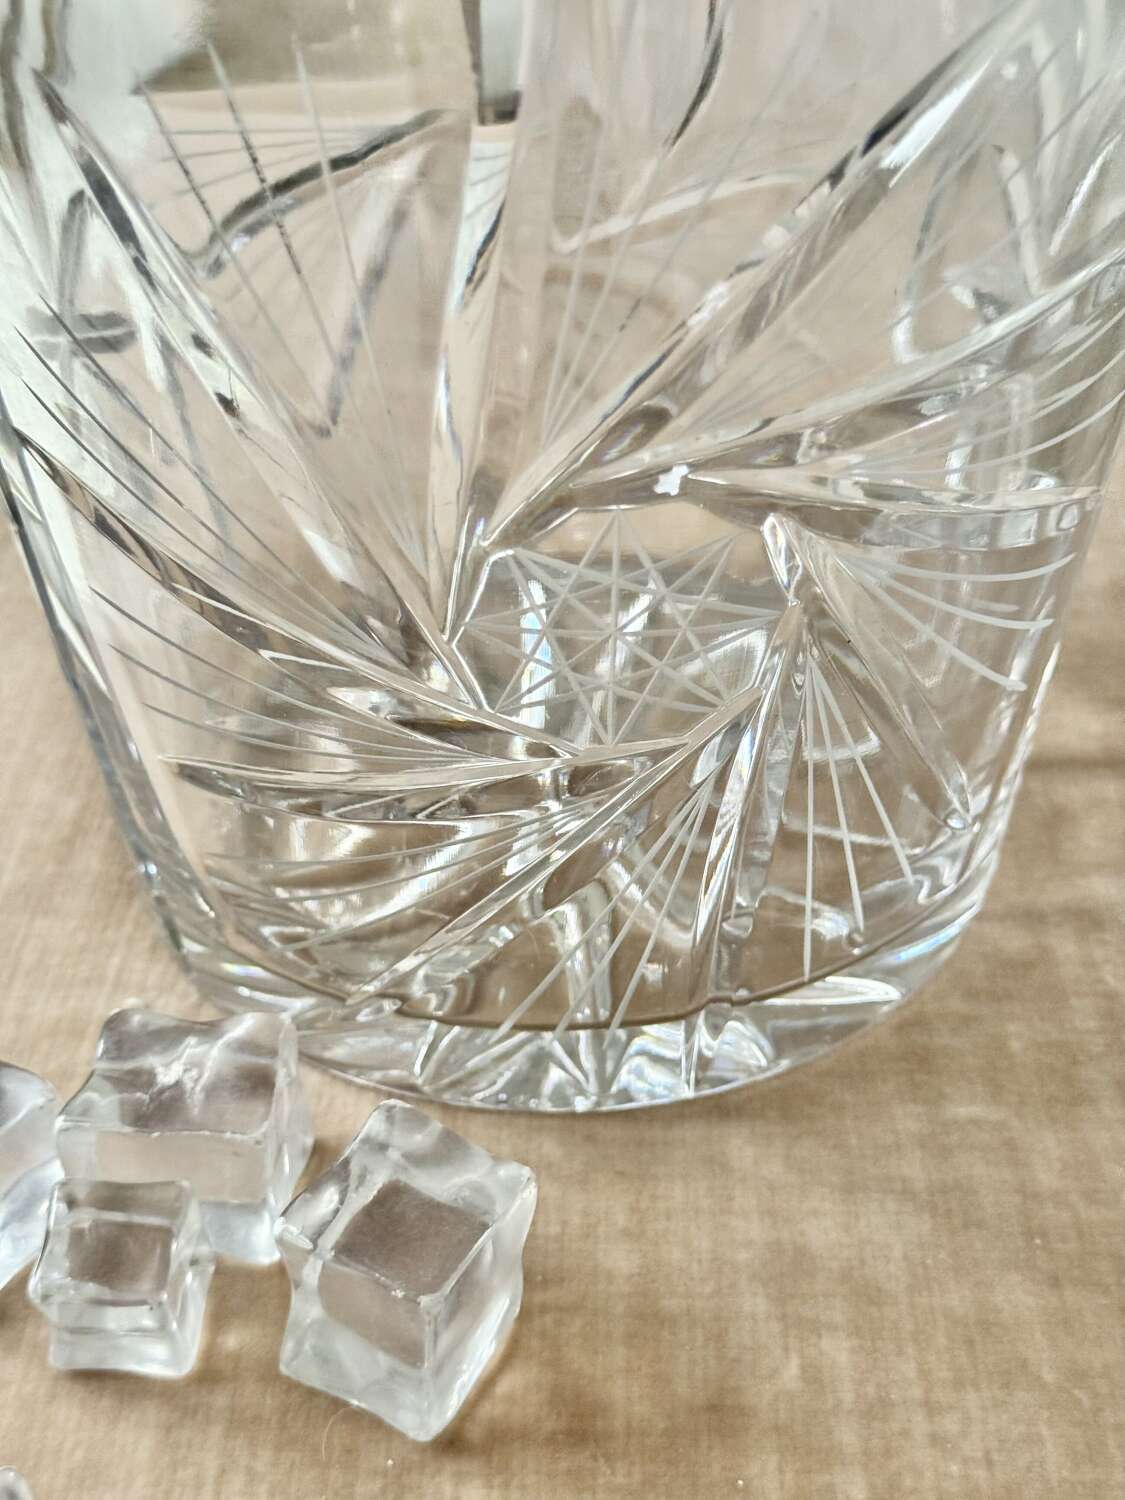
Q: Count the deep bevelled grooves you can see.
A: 10